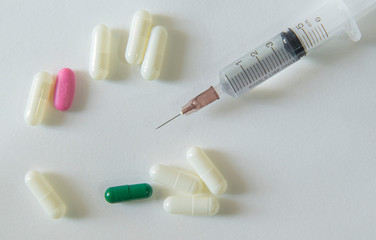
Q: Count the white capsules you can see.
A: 8